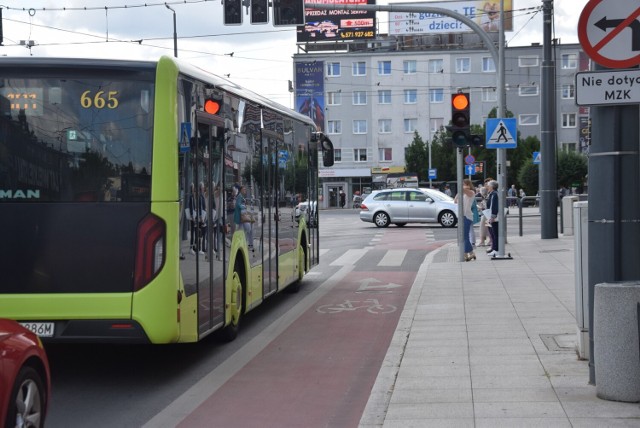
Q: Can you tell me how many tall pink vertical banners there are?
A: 0